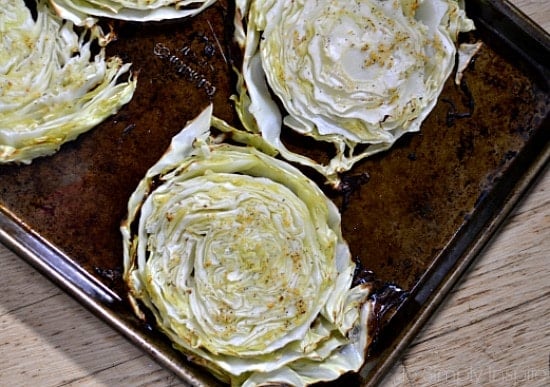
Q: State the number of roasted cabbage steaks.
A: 4